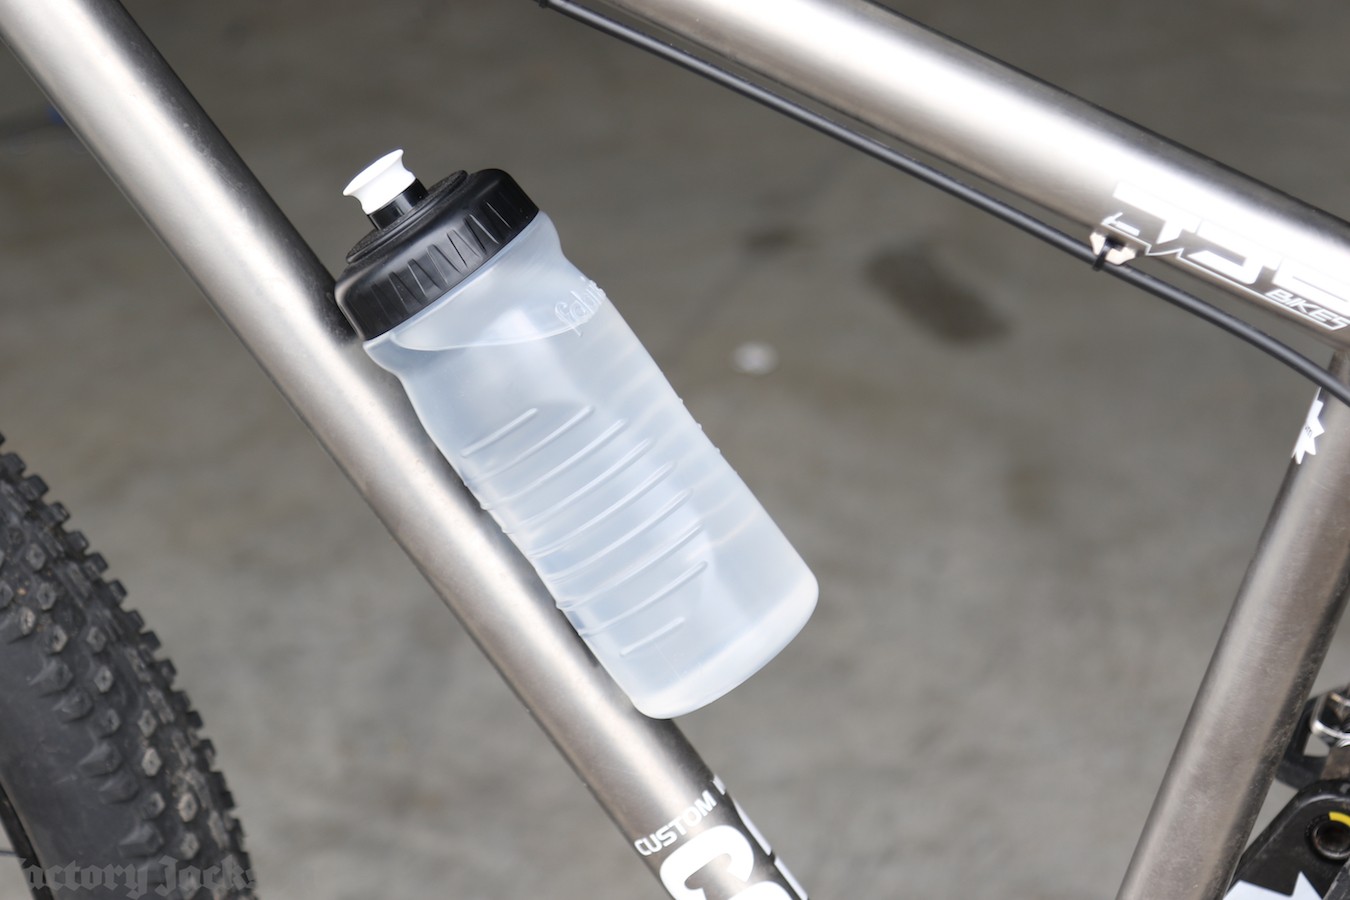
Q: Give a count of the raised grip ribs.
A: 9